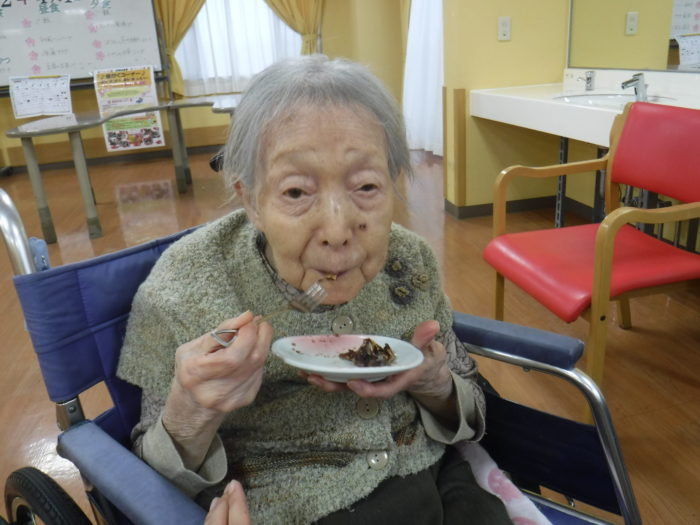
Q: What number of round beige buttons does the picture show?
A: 3